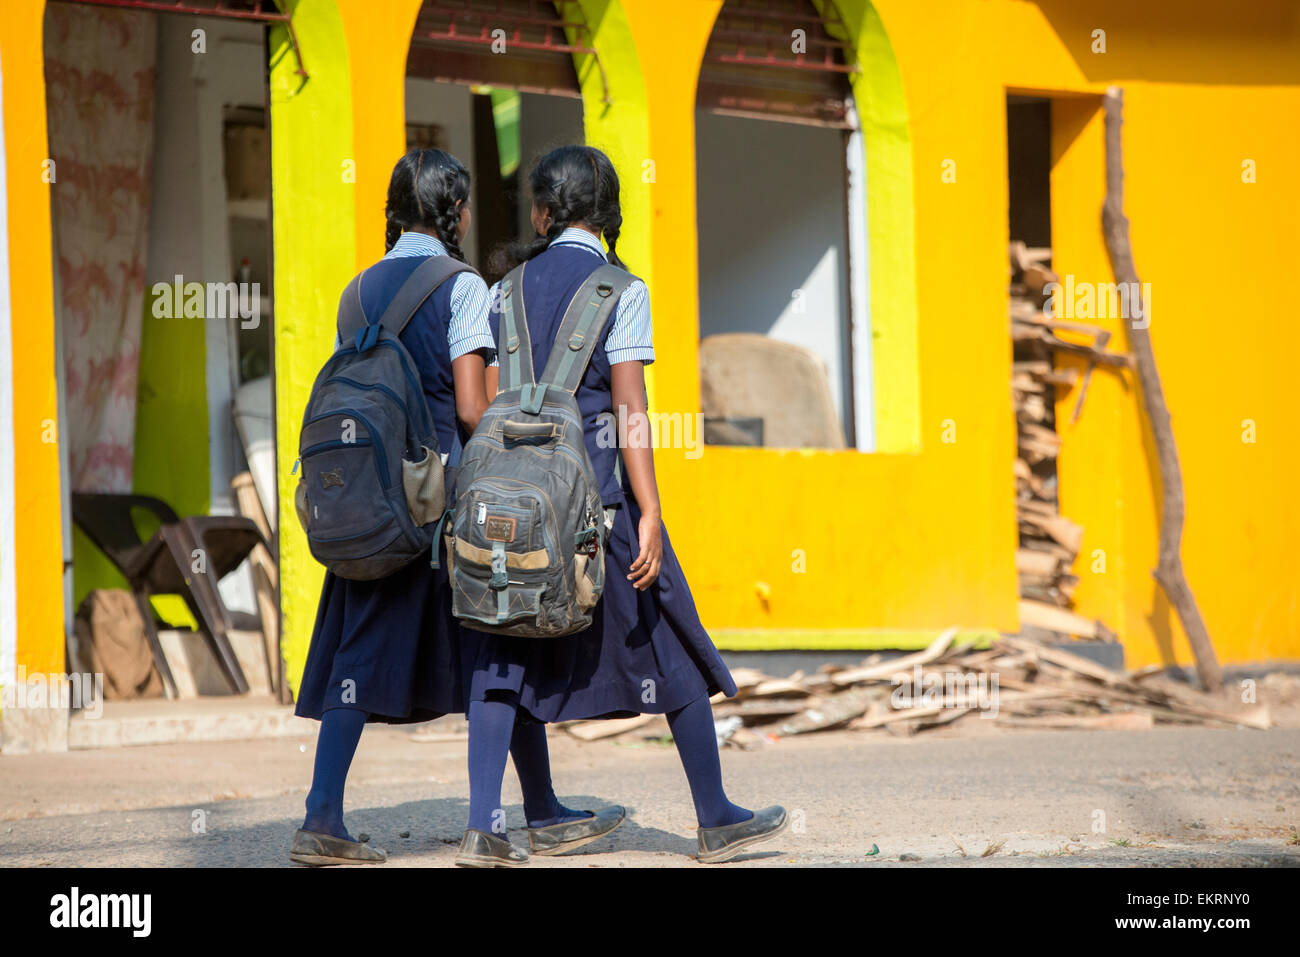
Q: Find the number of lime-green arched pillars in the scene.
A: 3